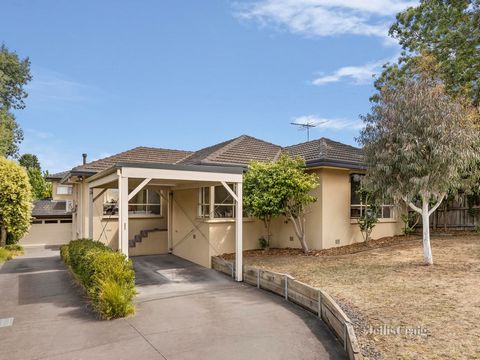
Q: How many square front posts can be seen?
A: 2